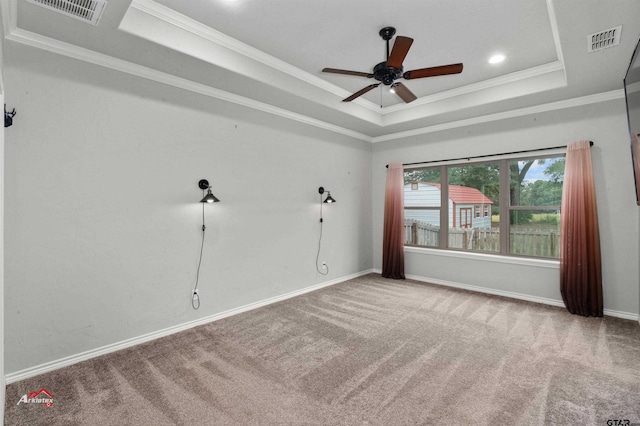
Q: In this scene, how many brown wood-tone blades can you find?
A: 5